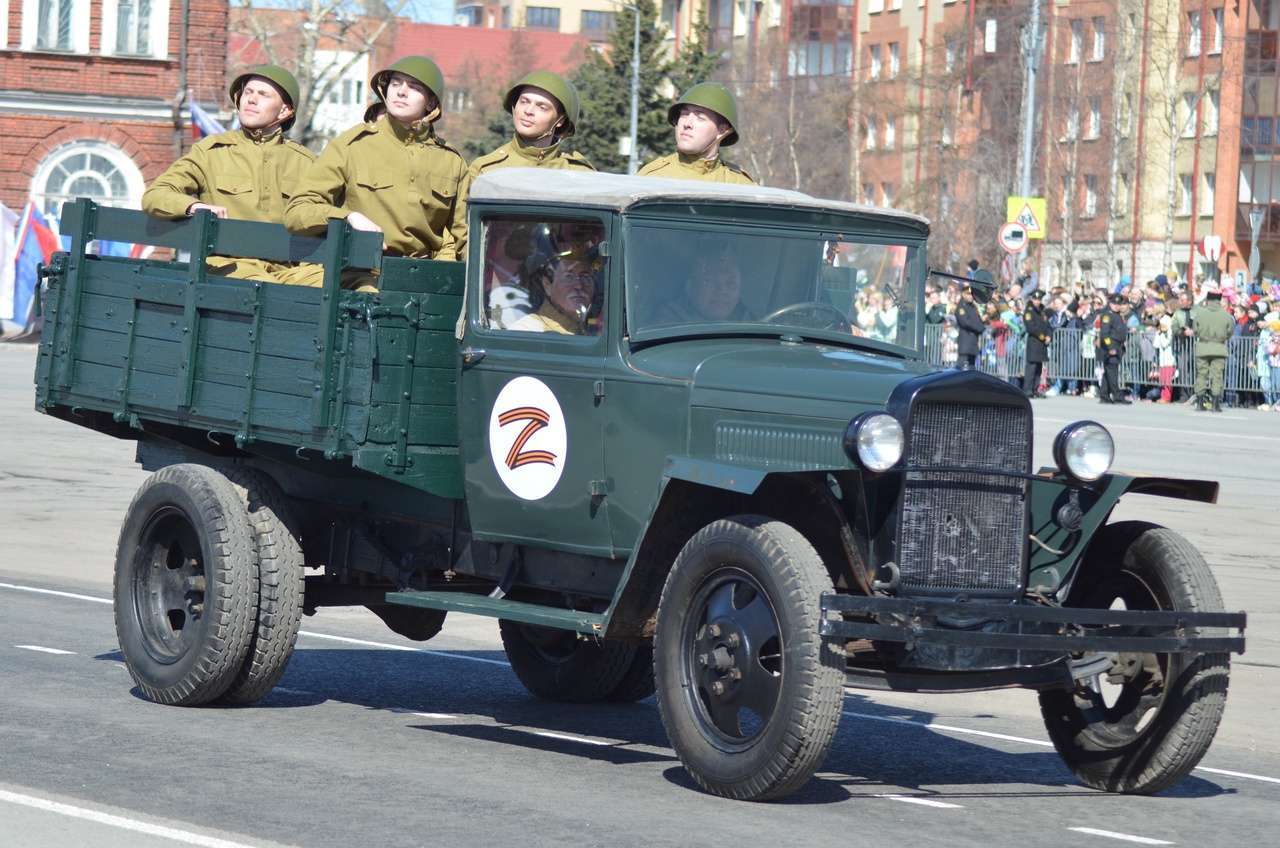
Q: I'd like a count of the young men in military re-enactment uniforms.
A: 4